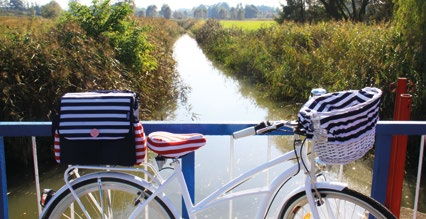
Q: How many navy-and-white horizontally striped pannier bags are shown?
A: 1